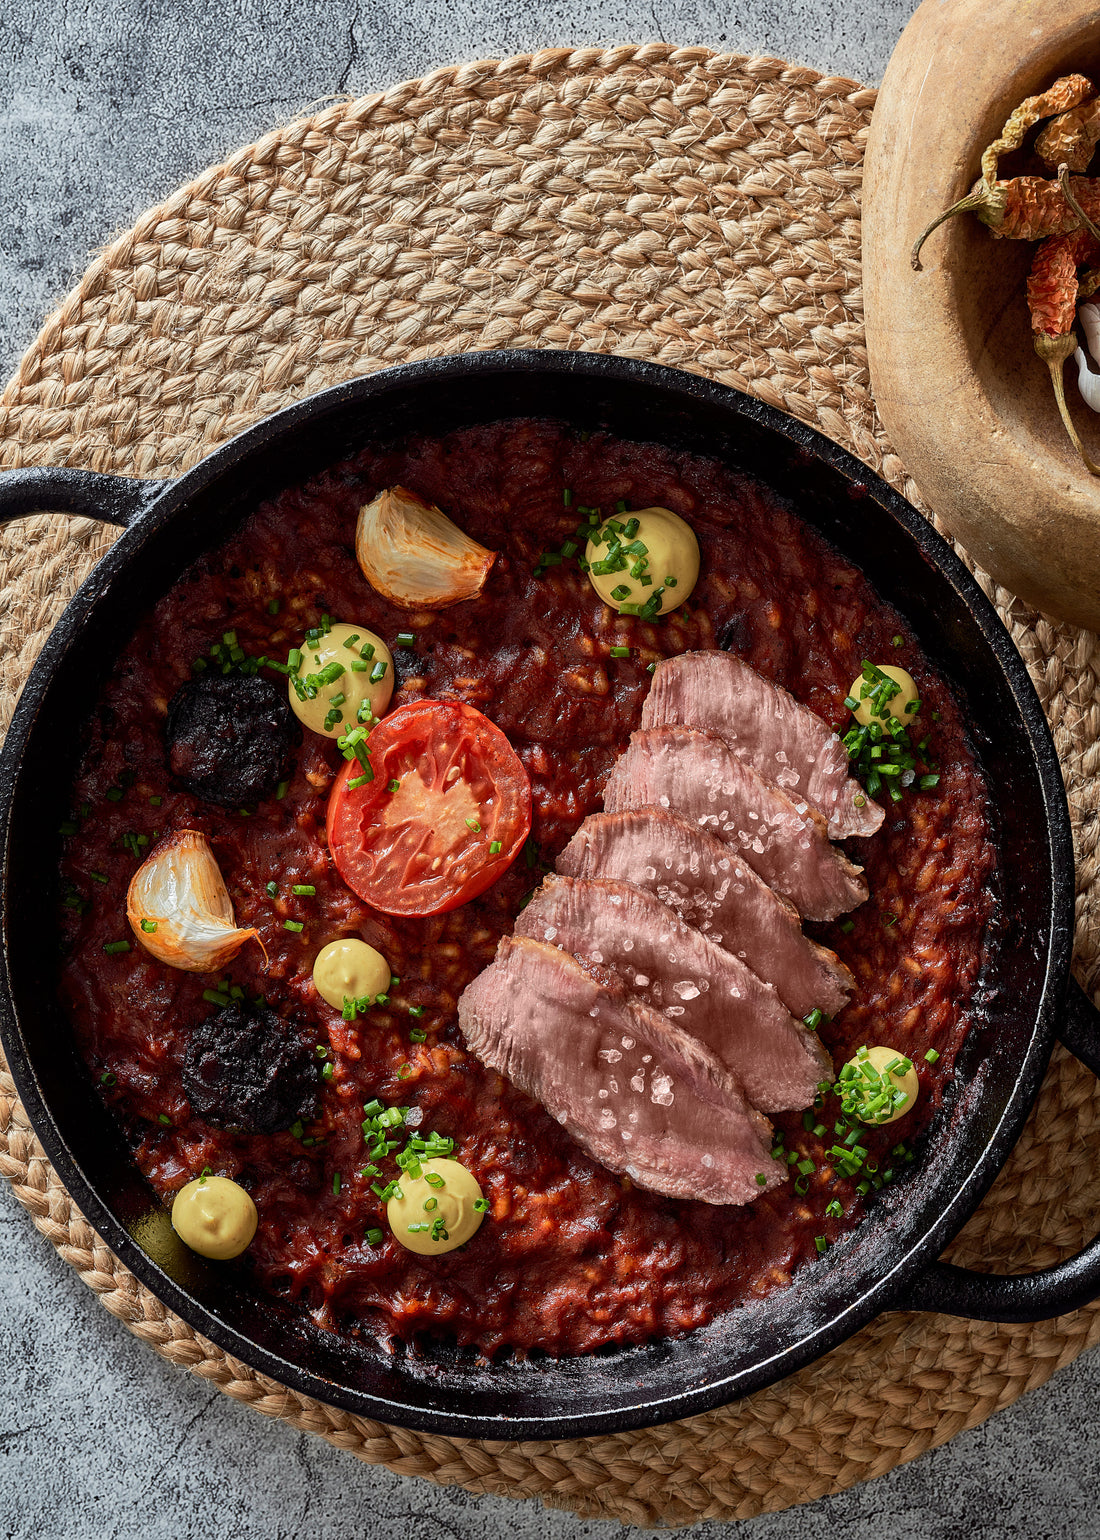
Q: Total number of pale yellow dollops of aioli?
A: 7